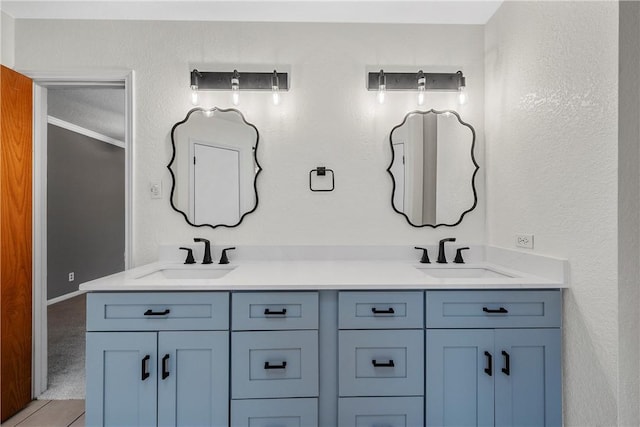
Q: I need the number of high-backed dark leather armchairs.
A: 0